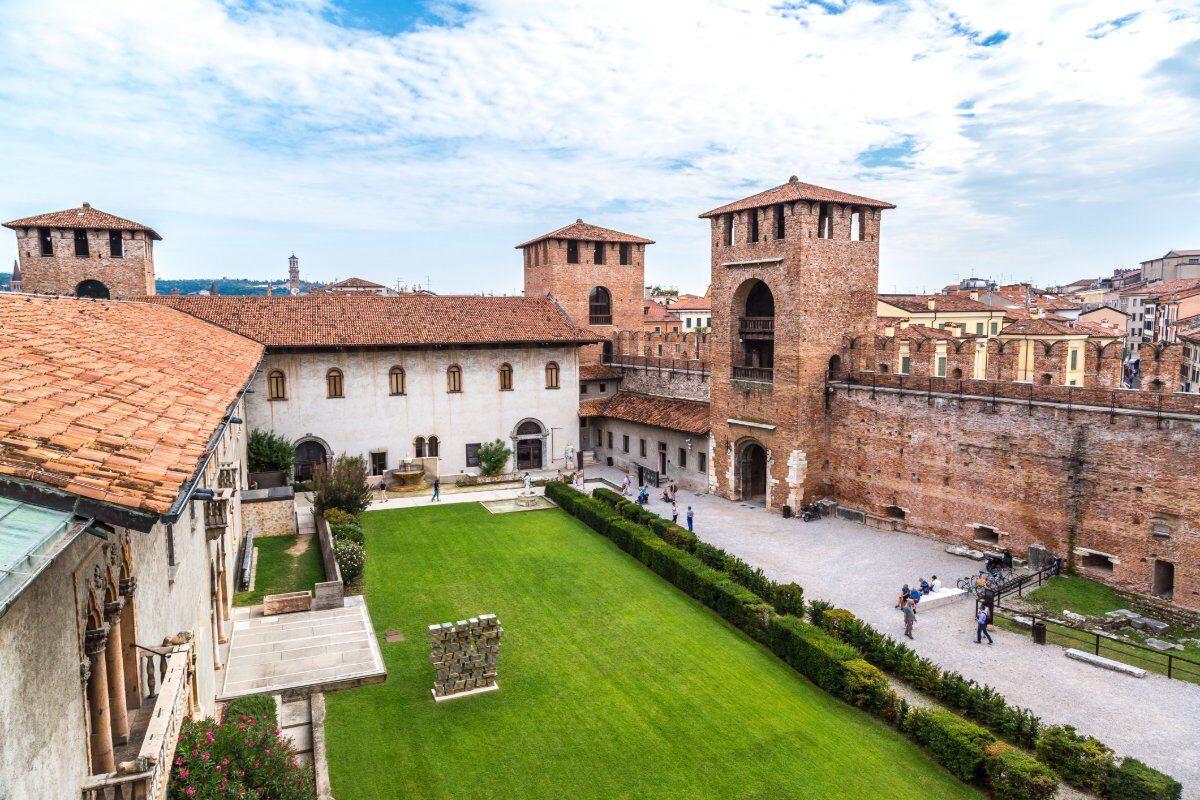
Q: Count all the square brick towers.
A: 3